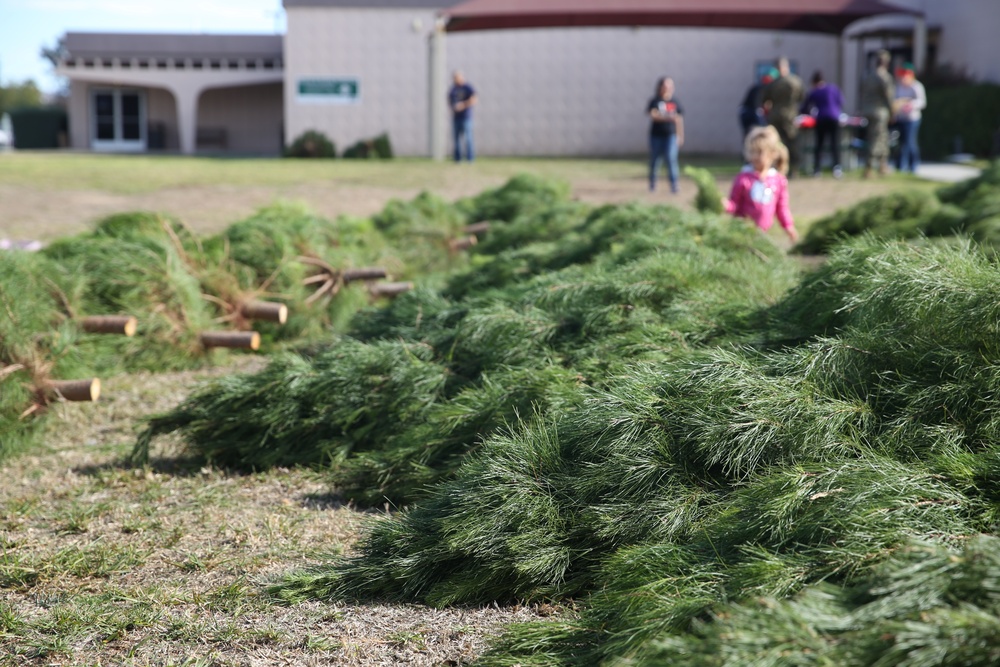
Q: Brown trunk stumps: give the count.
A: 8